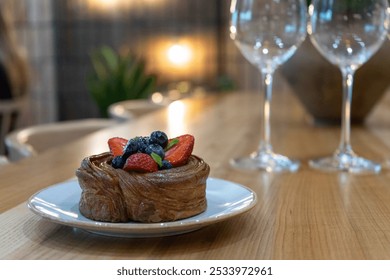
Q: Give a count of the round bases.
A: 2